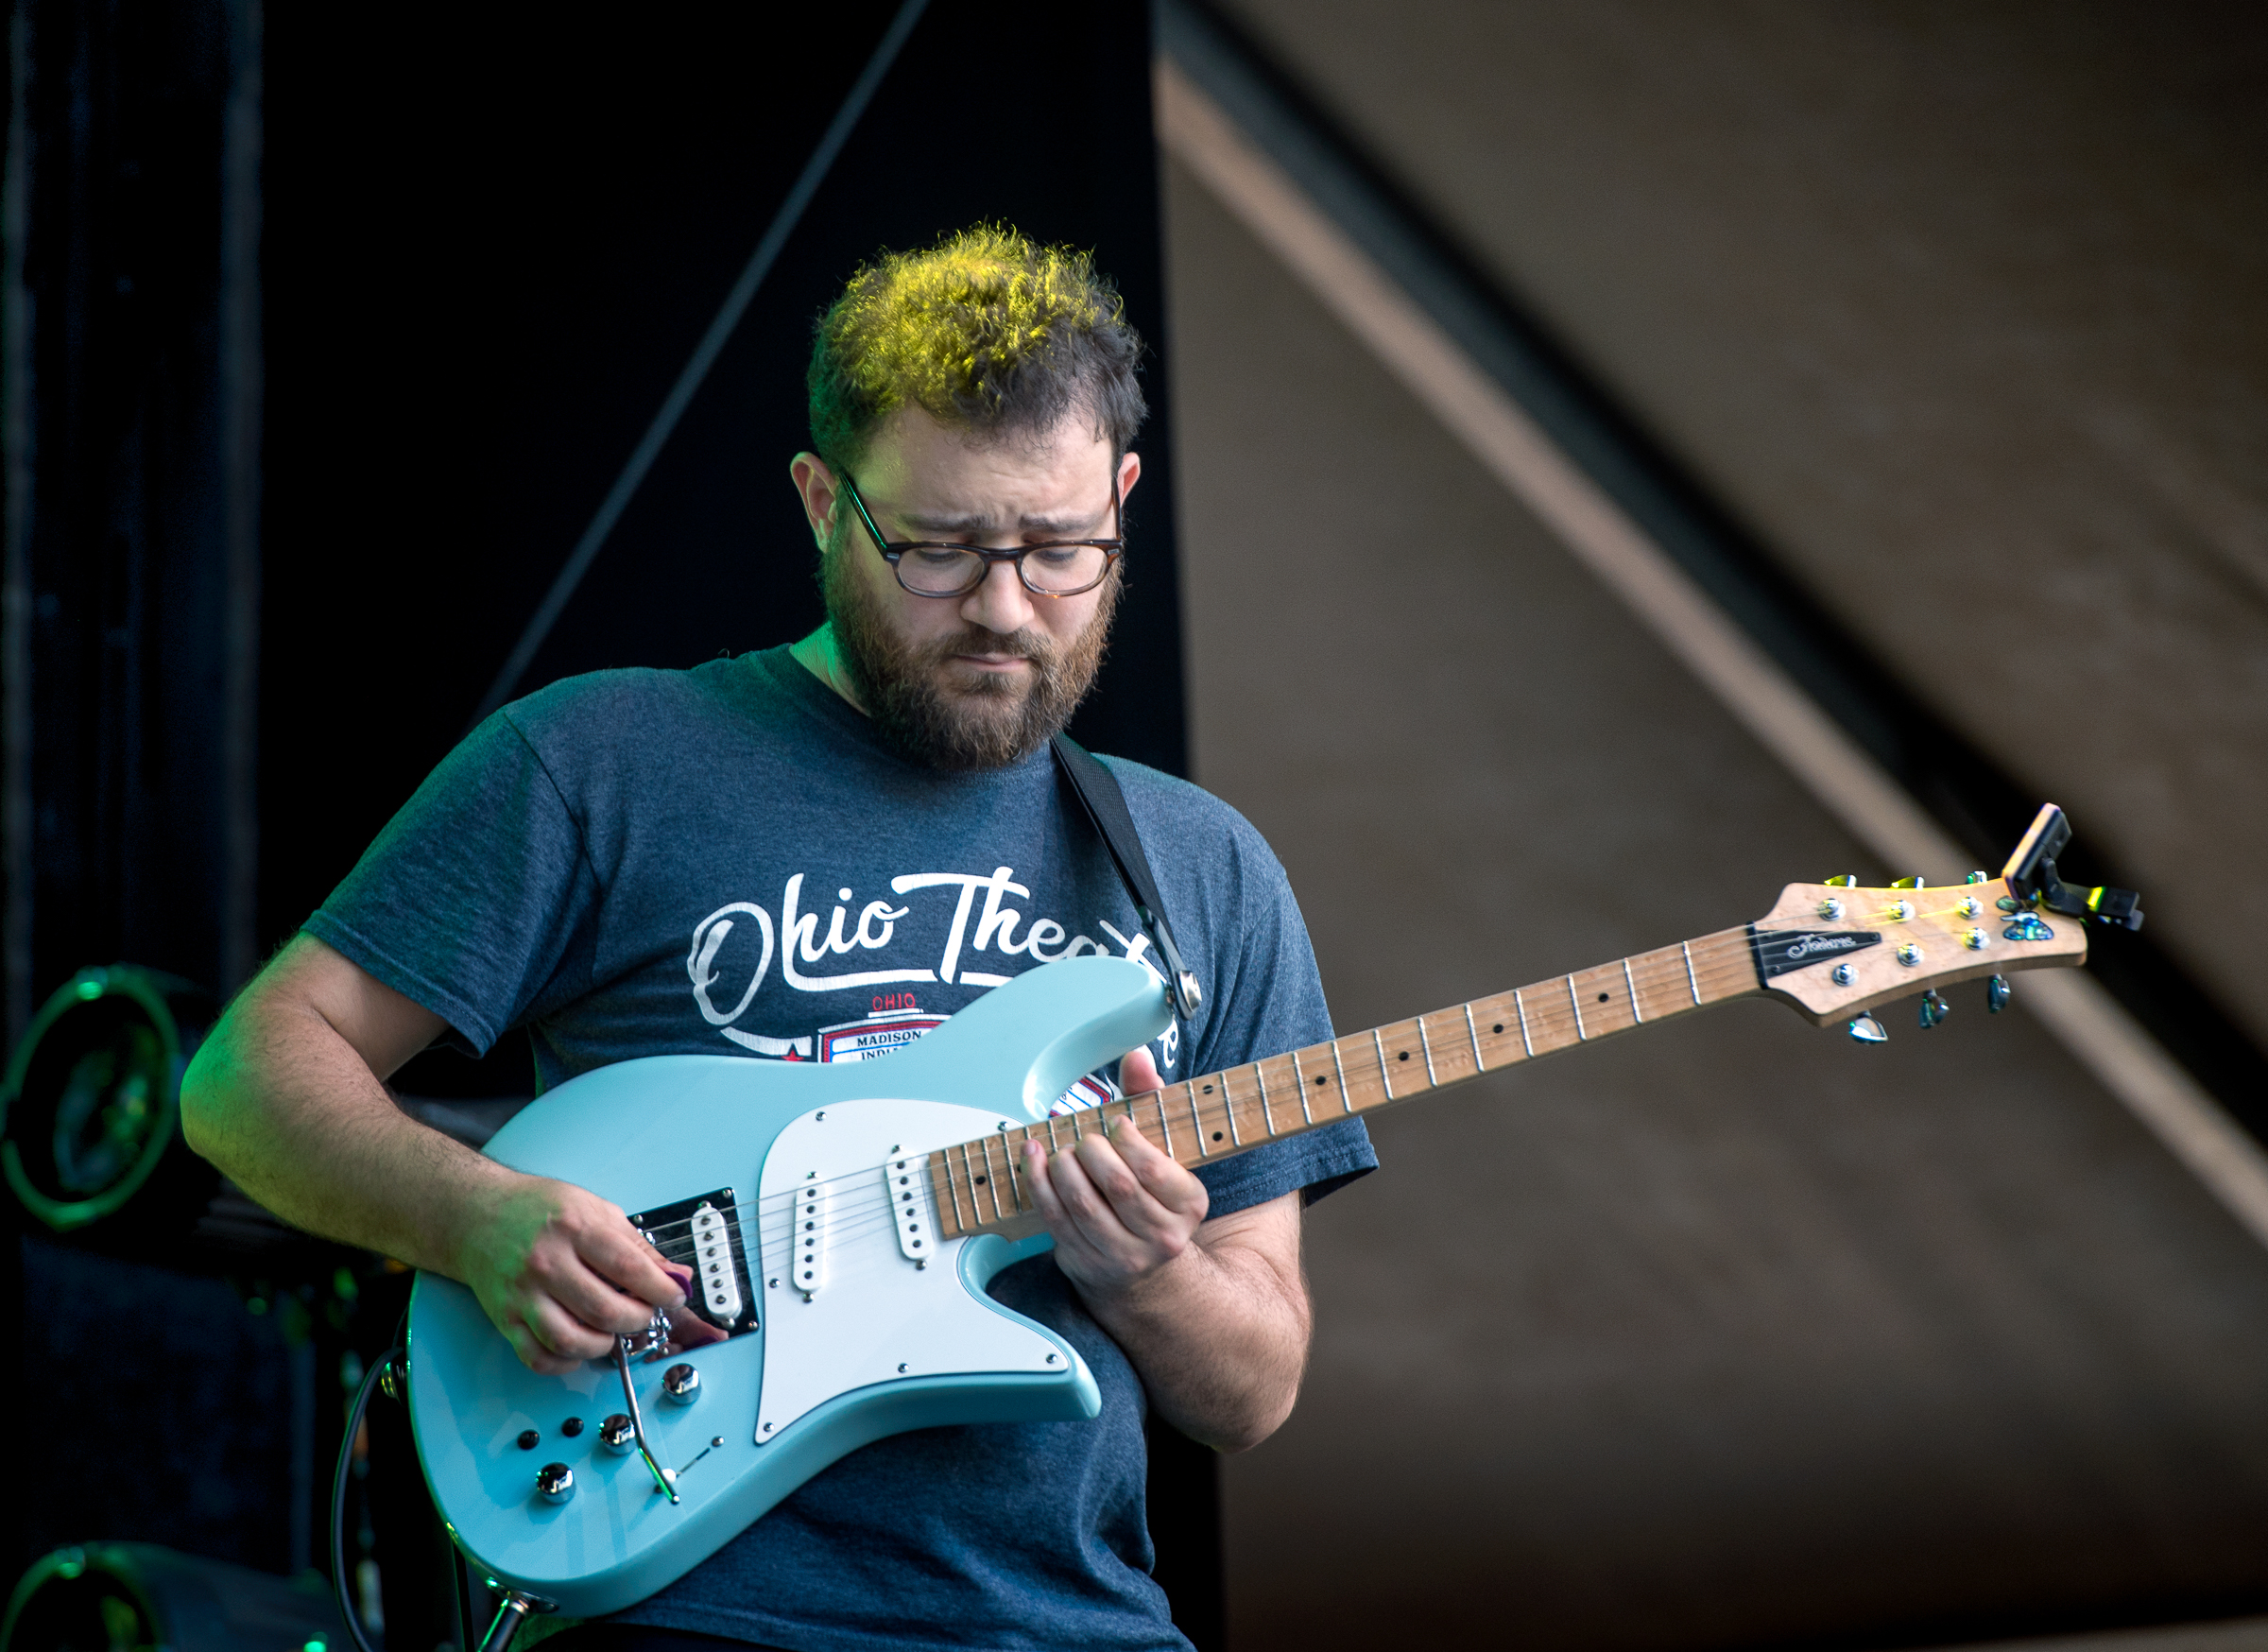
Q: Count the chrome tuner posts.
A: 6